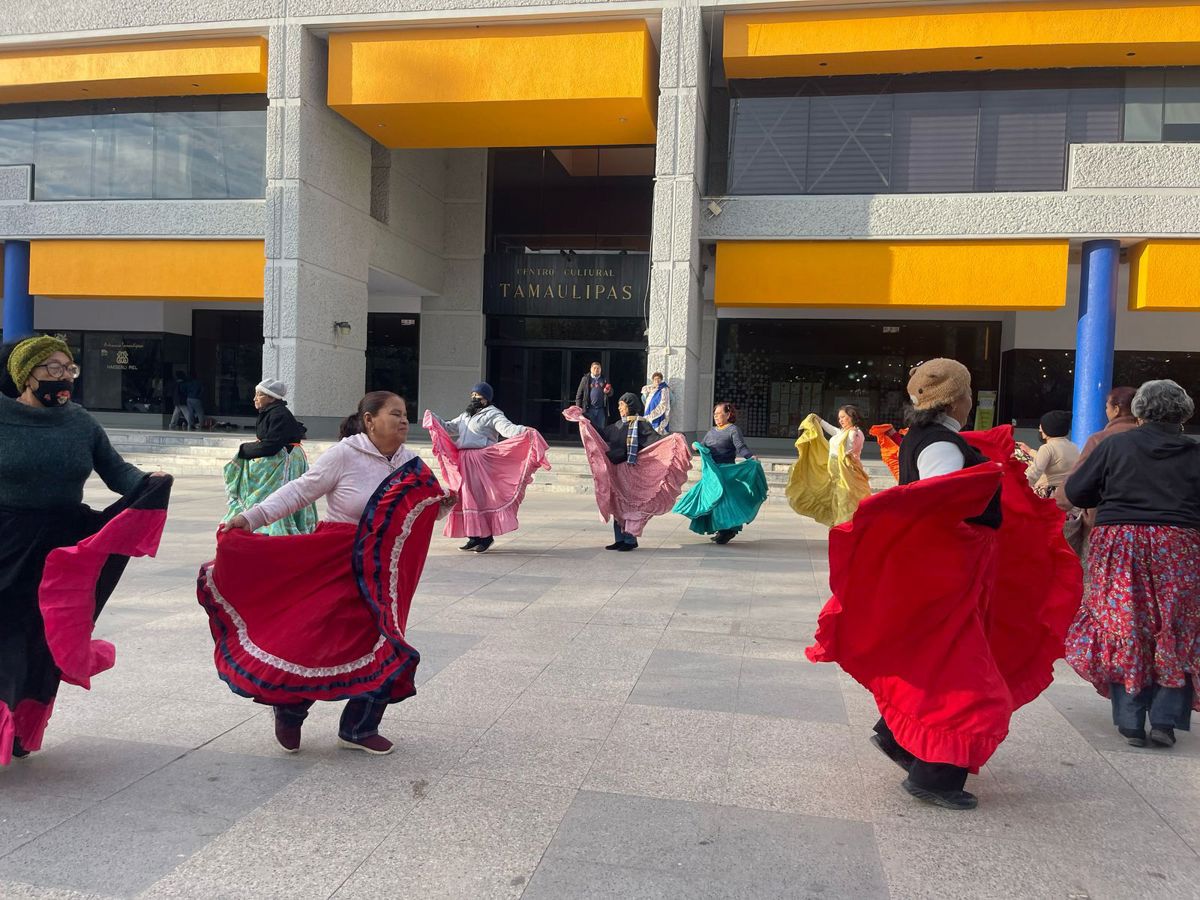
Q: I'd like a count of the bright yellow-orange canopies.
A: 6